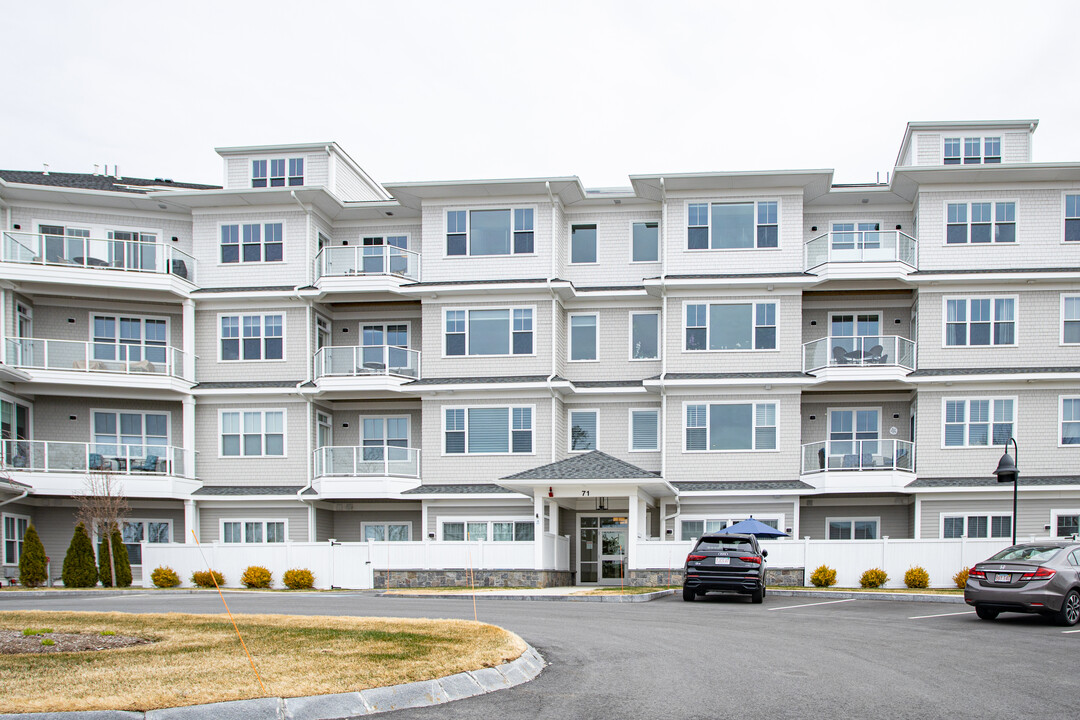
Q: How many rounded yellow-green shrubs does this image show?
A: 8